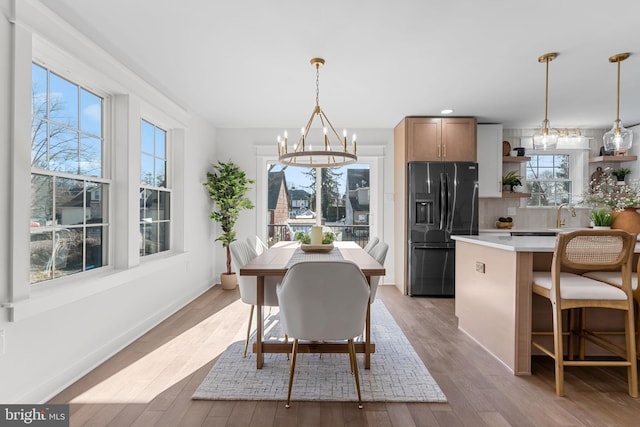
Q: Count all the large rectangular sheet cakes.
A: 0